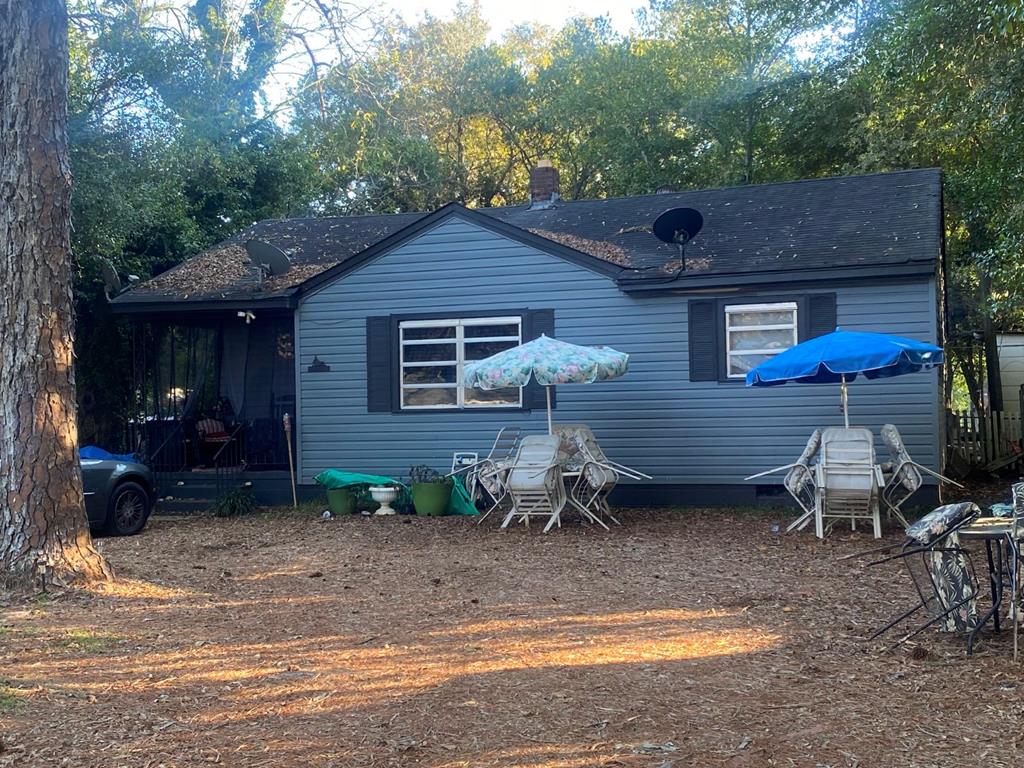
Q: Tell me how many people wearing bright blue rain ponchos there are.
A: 0